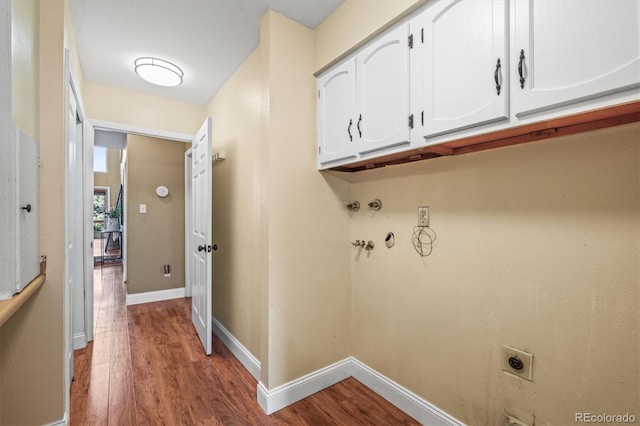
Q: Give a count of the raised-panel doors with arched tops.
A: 4